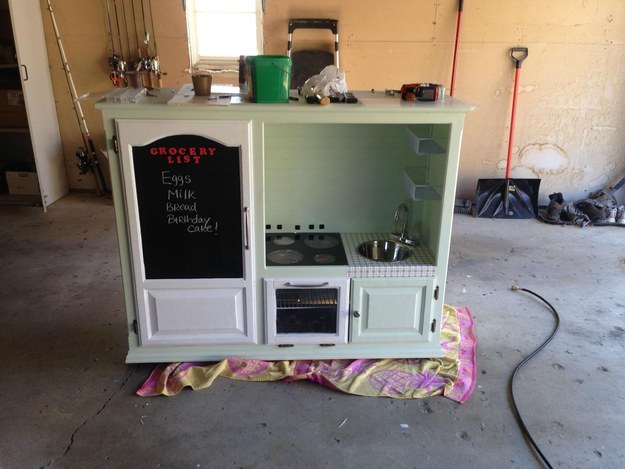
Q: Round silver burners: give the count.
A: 4